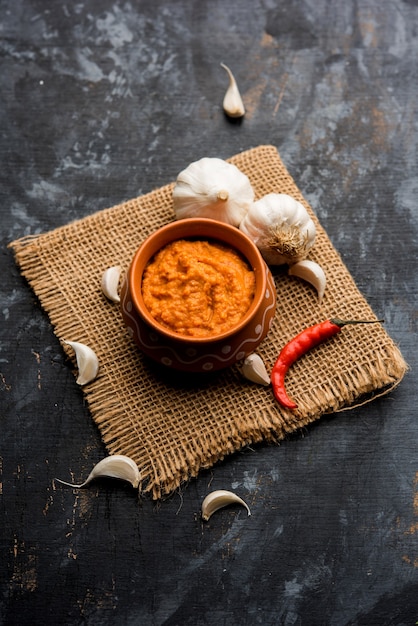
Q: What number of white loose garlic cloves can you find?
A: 7